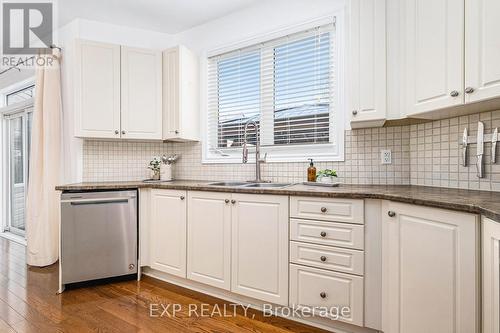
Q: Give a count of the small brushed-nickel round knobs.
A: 14